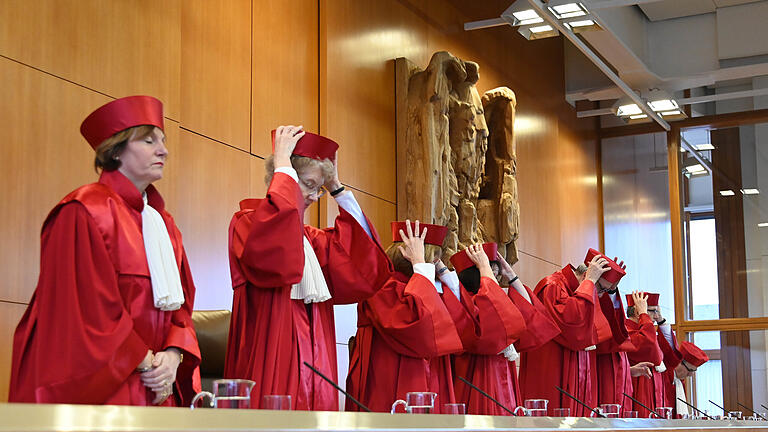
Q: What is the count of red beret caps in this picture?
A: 7